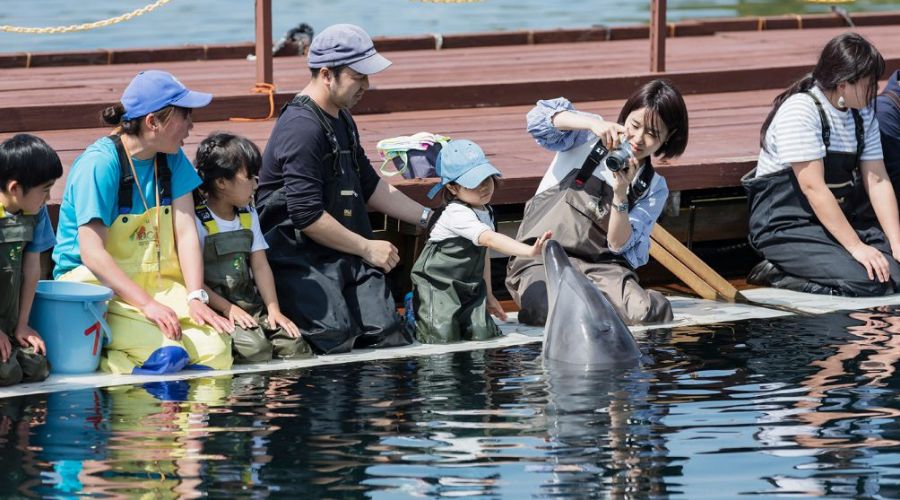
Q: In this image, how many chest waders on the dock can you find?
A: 7